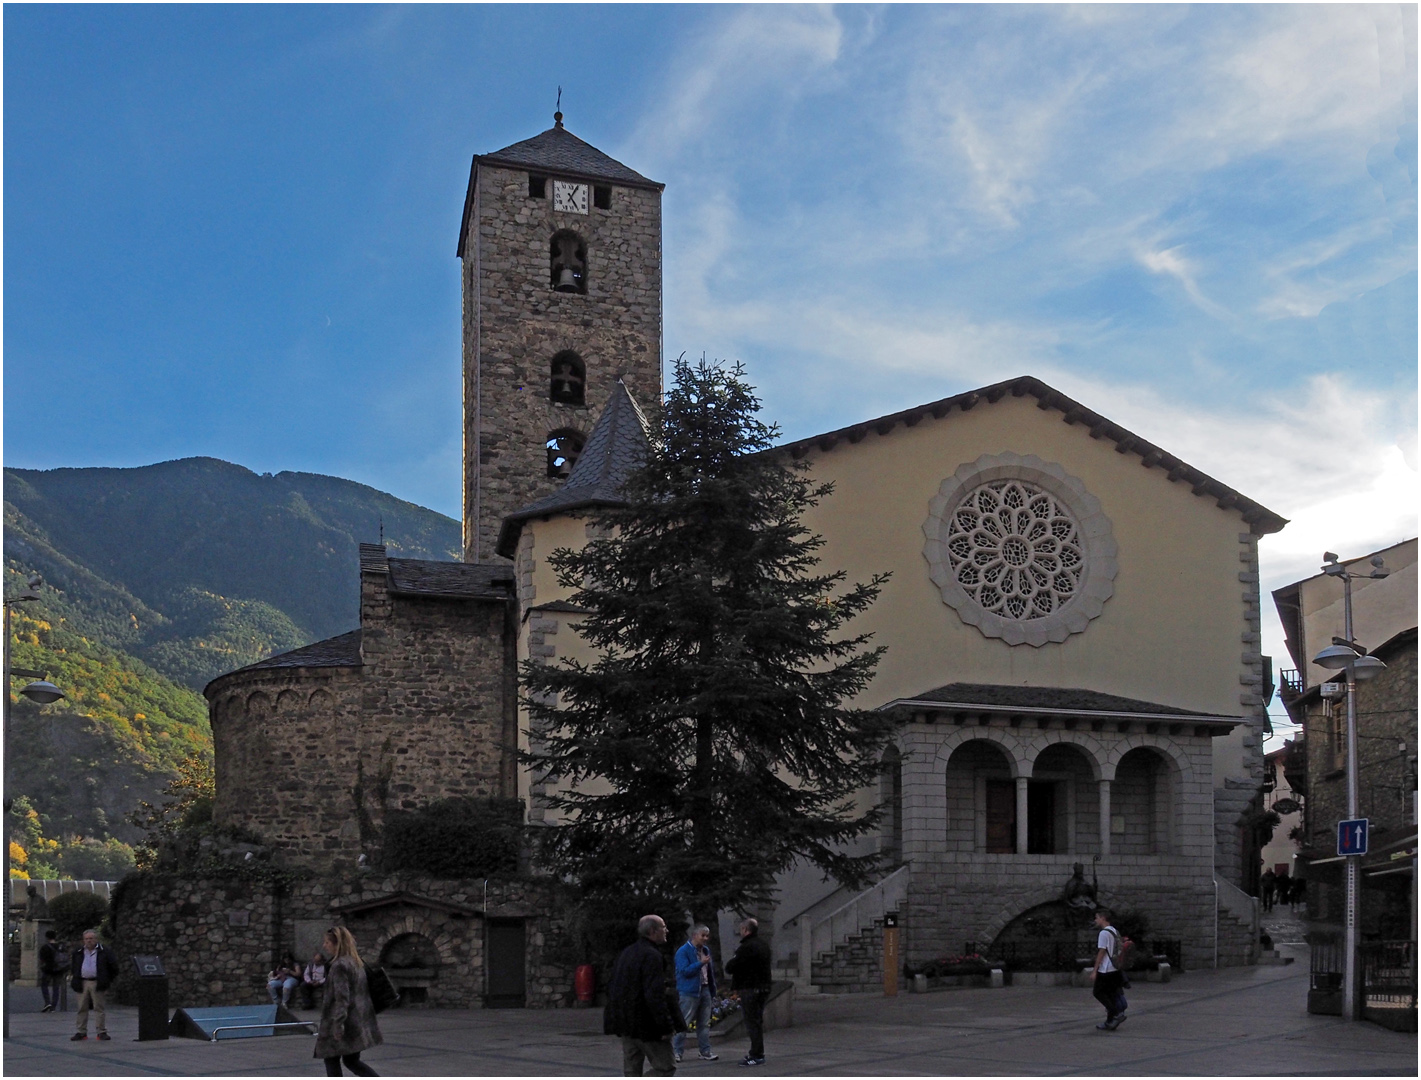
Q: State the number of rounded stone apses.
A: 1